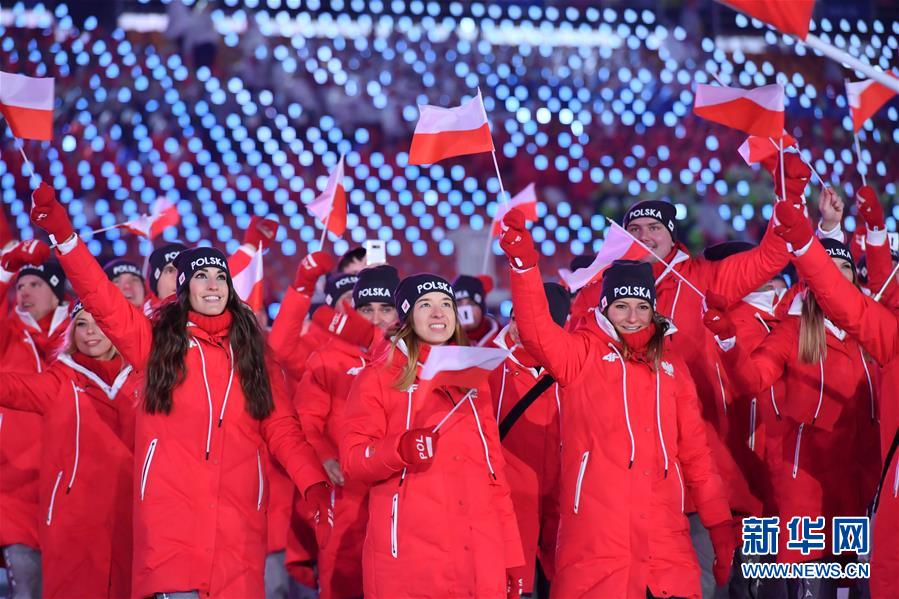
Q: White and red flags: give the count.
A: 12